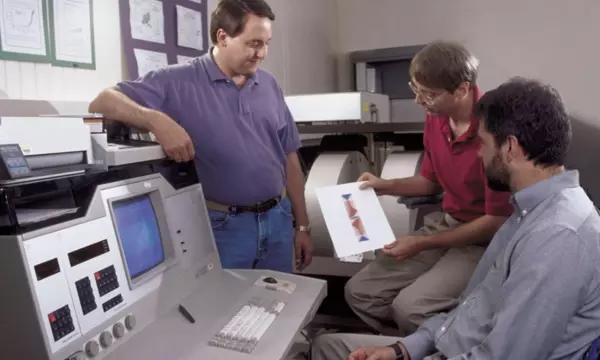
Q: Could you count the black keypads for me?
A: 4